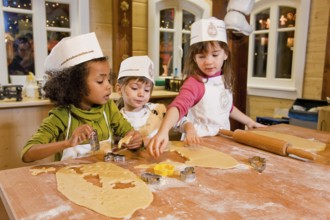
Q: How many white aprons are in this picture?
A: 3